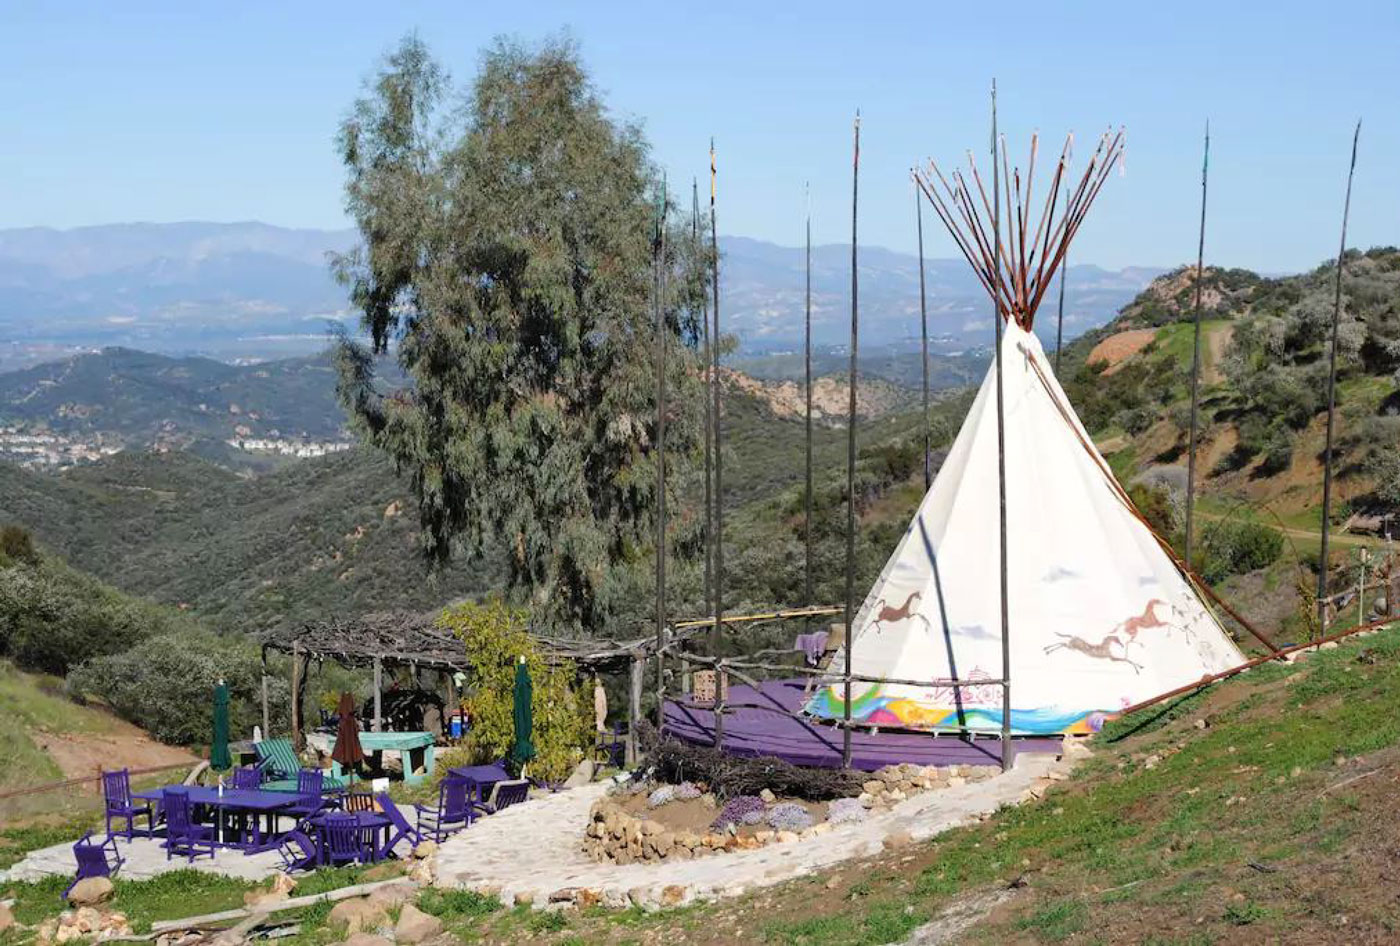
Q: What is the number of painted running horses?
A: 3